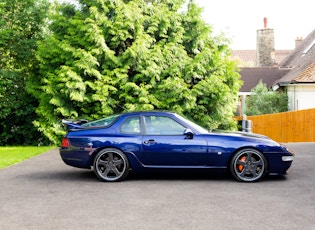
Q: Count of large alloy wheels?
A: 2